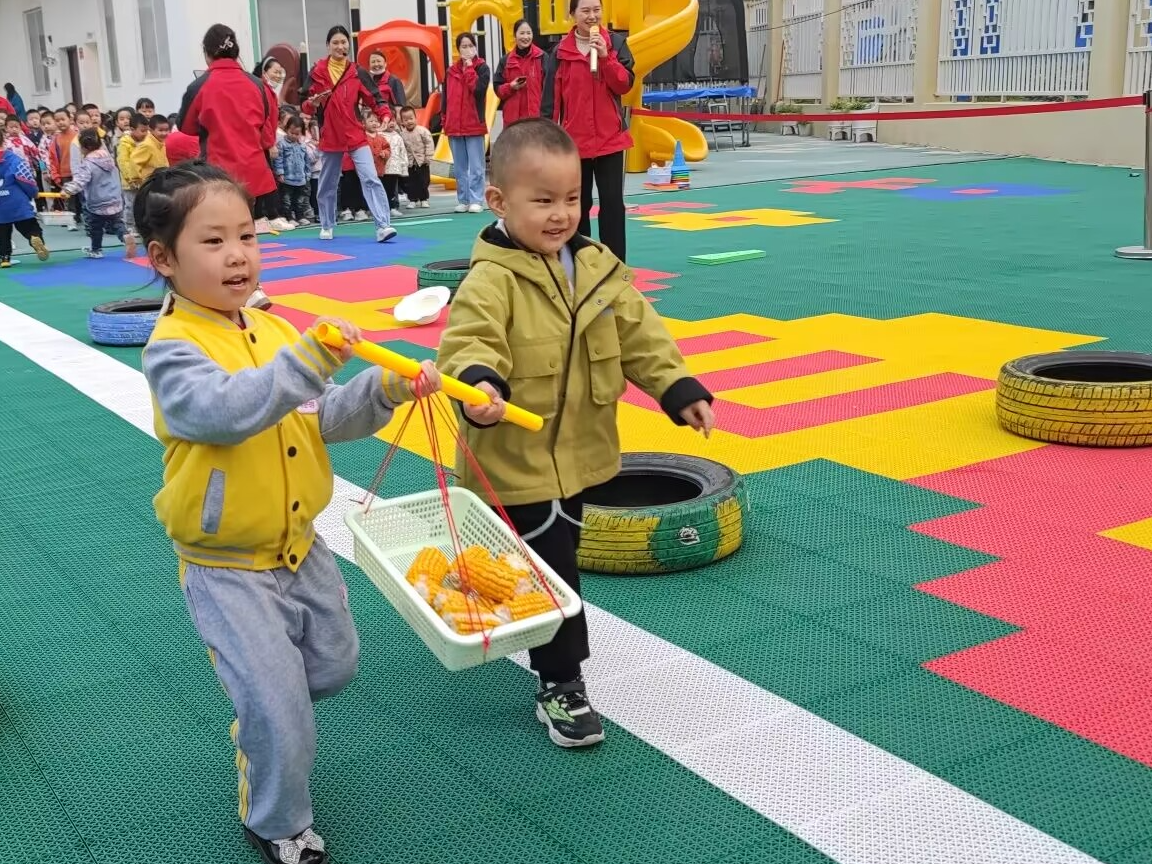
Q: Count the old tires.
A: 4